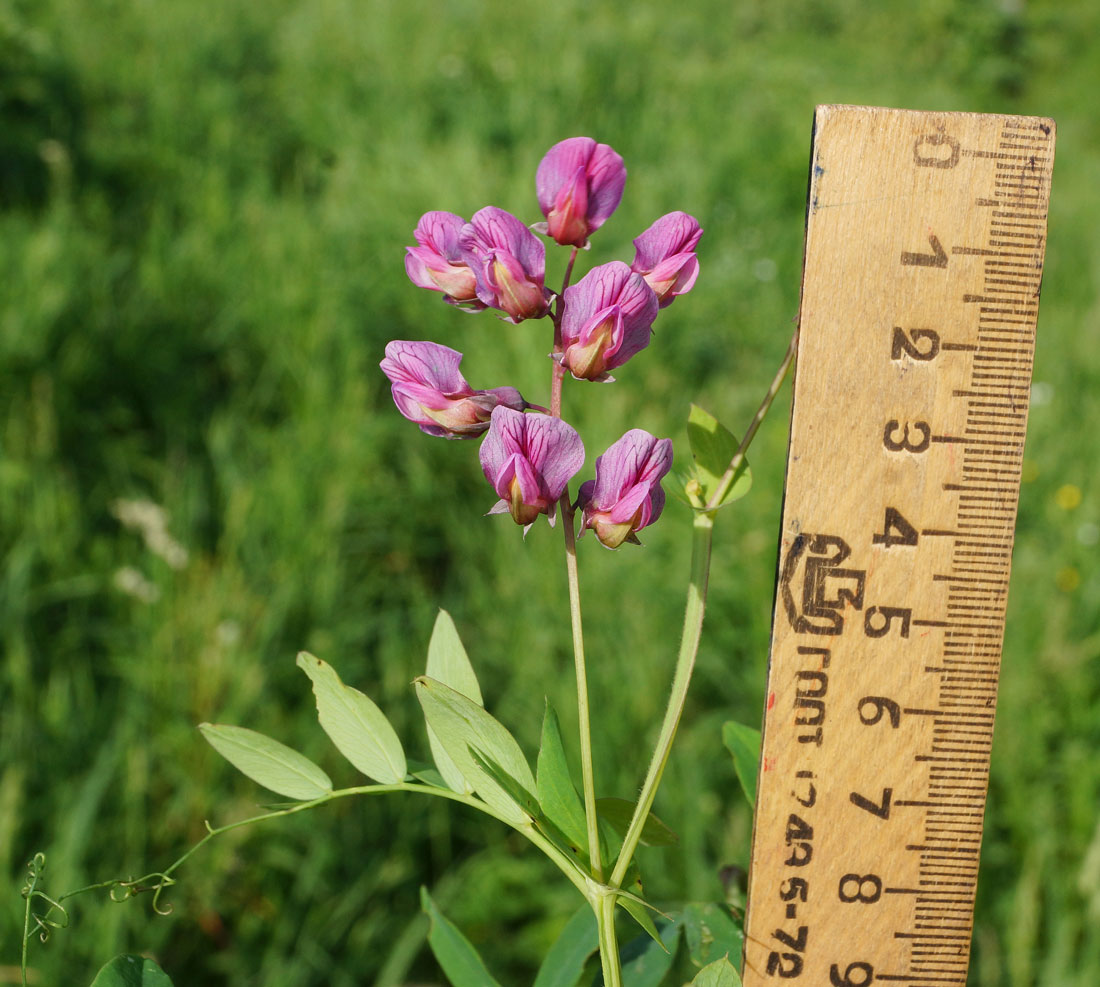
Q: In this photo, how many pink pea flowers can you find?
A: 8